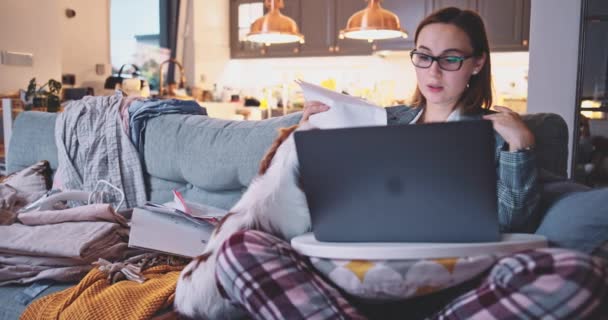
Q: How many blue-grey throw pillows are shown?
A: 1